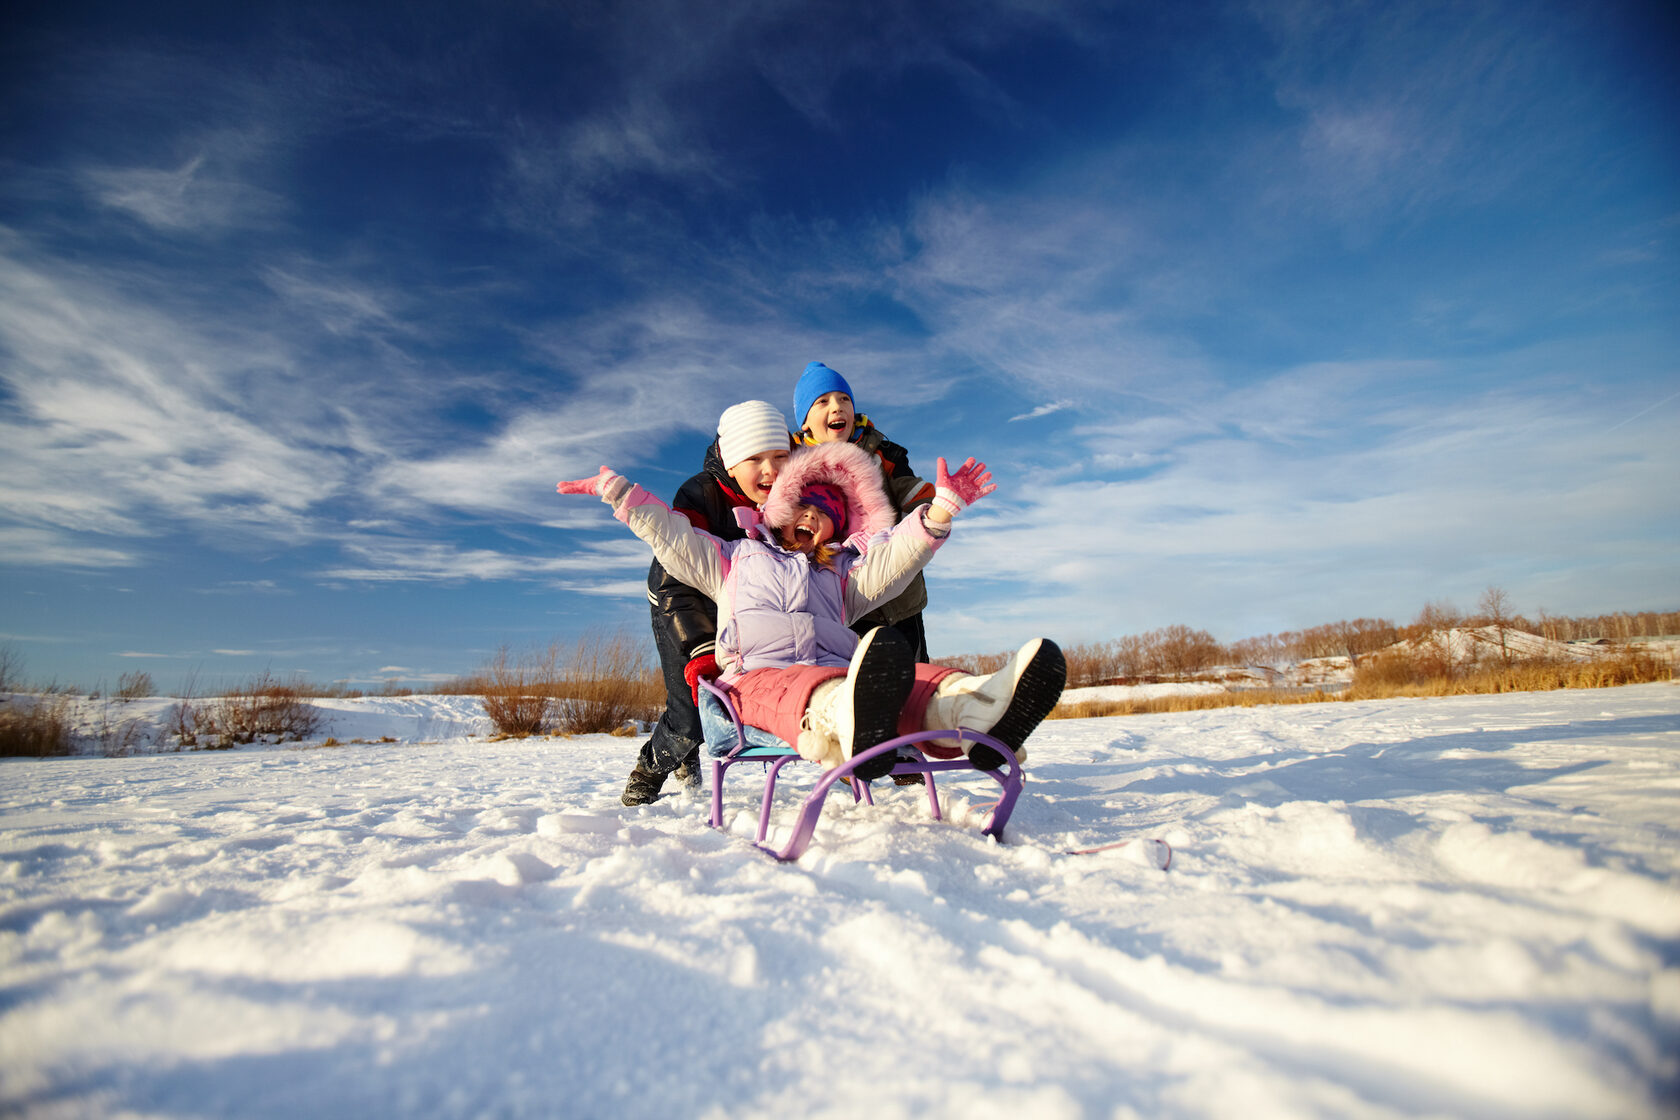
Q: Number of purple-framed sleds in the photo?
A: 1